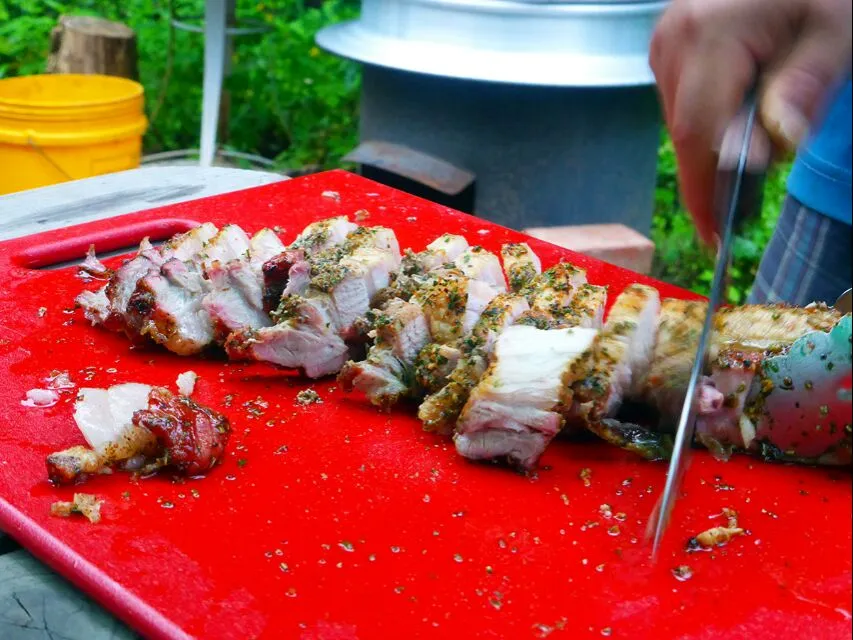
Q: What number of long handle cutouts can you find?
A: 1